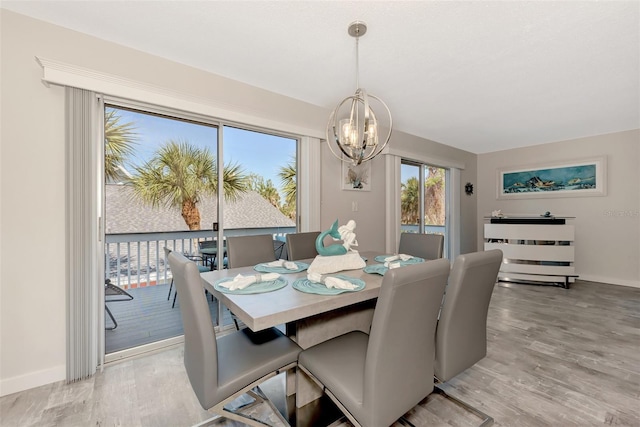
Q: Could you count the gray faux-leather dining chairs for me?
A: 6